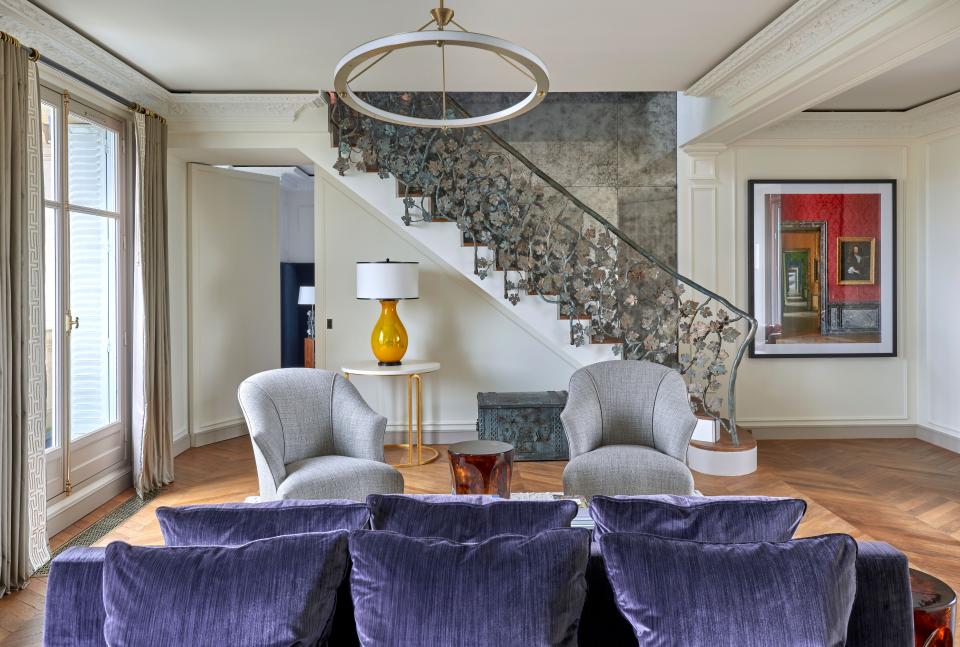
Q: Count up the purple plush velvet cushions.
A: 6